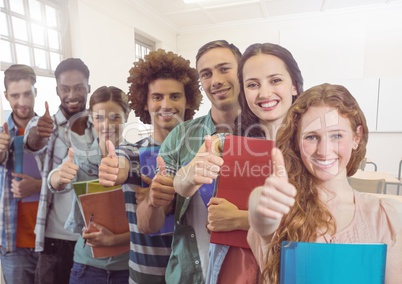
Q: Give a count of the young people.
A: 7